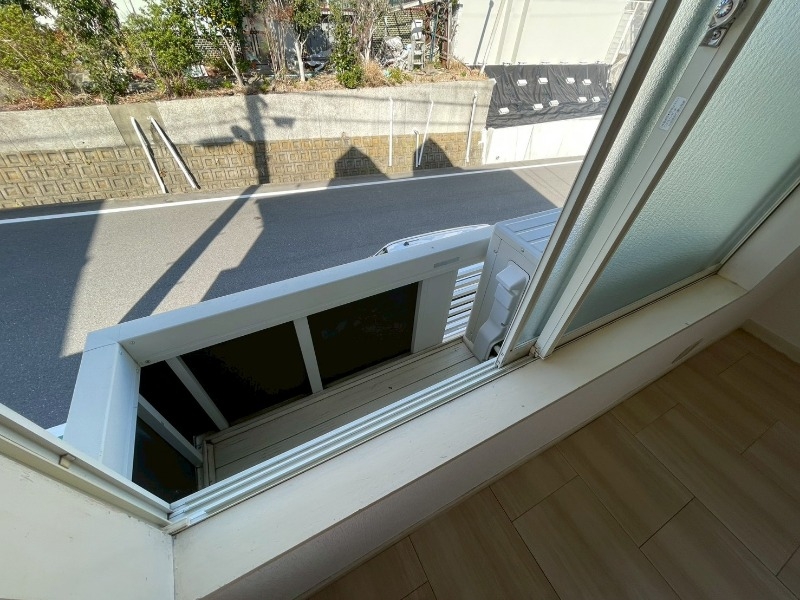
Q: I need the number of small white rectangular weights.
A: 9